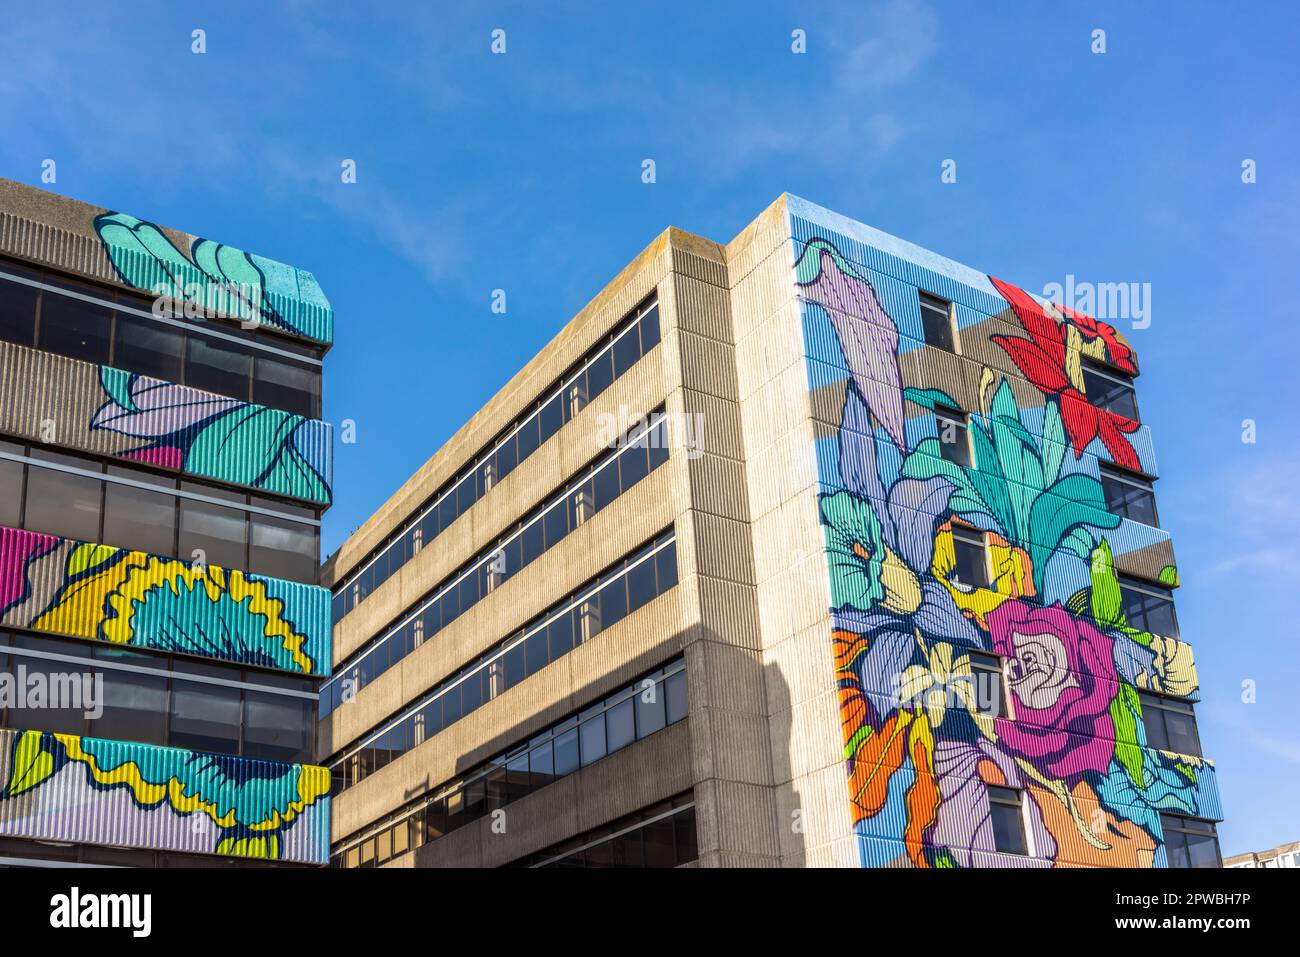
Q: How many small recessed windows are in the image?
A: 5